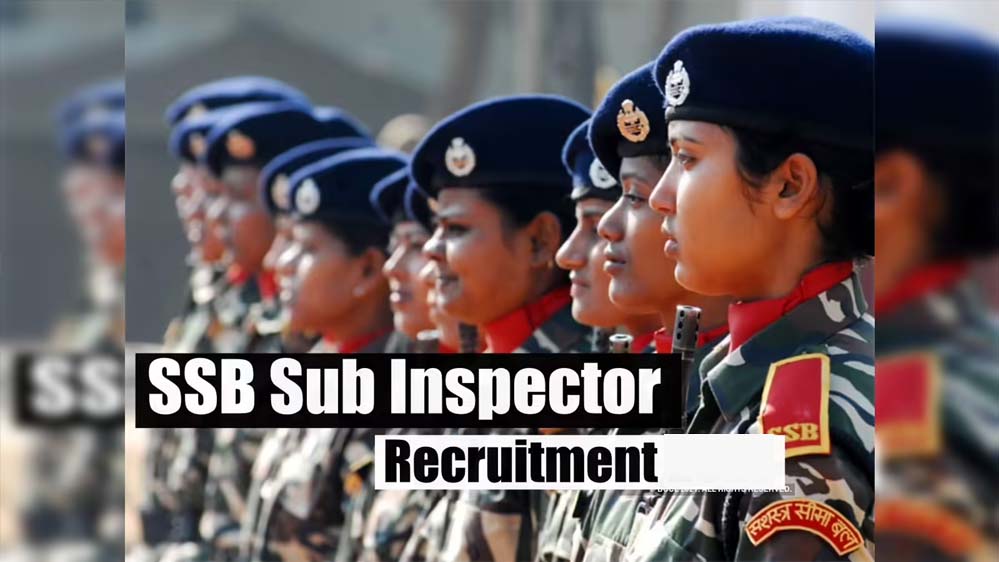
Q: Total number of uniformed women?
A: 11